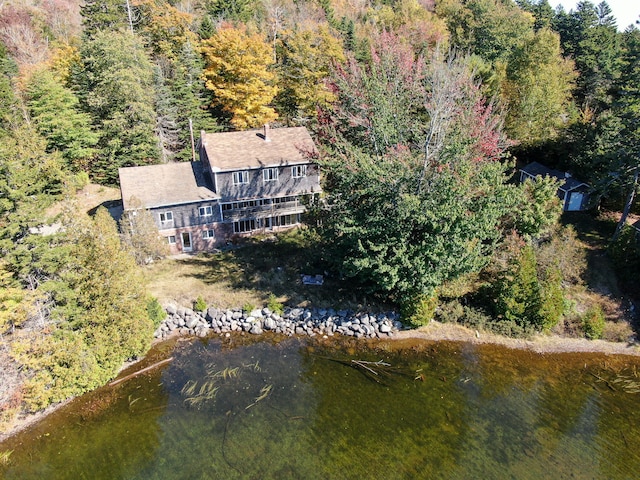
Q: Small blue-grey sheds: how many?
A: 1